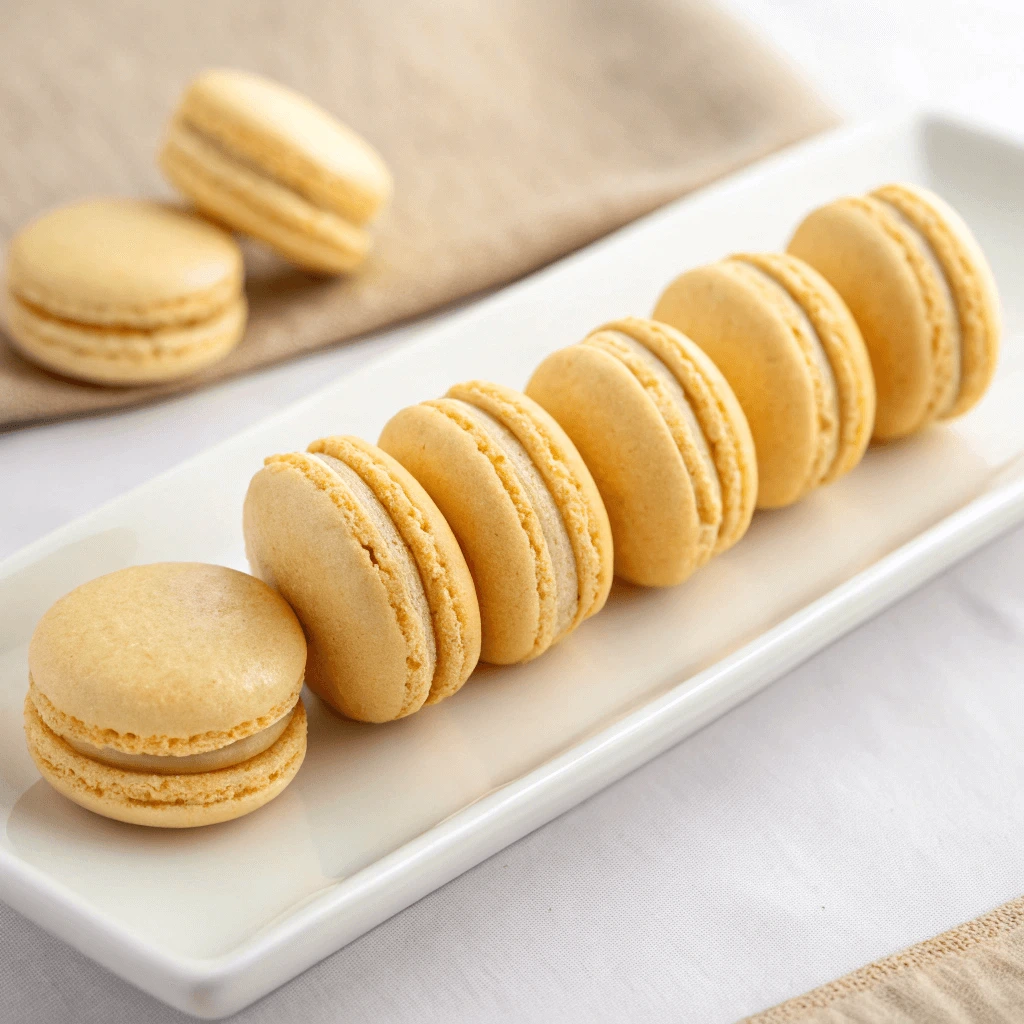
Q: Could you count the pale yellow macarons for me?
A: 8